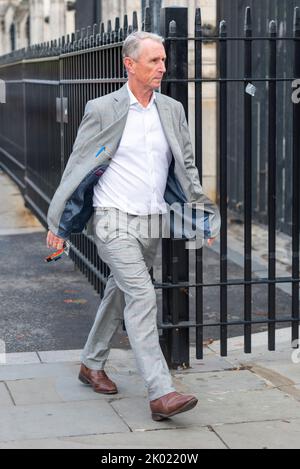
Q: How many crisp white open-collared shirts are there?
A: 1